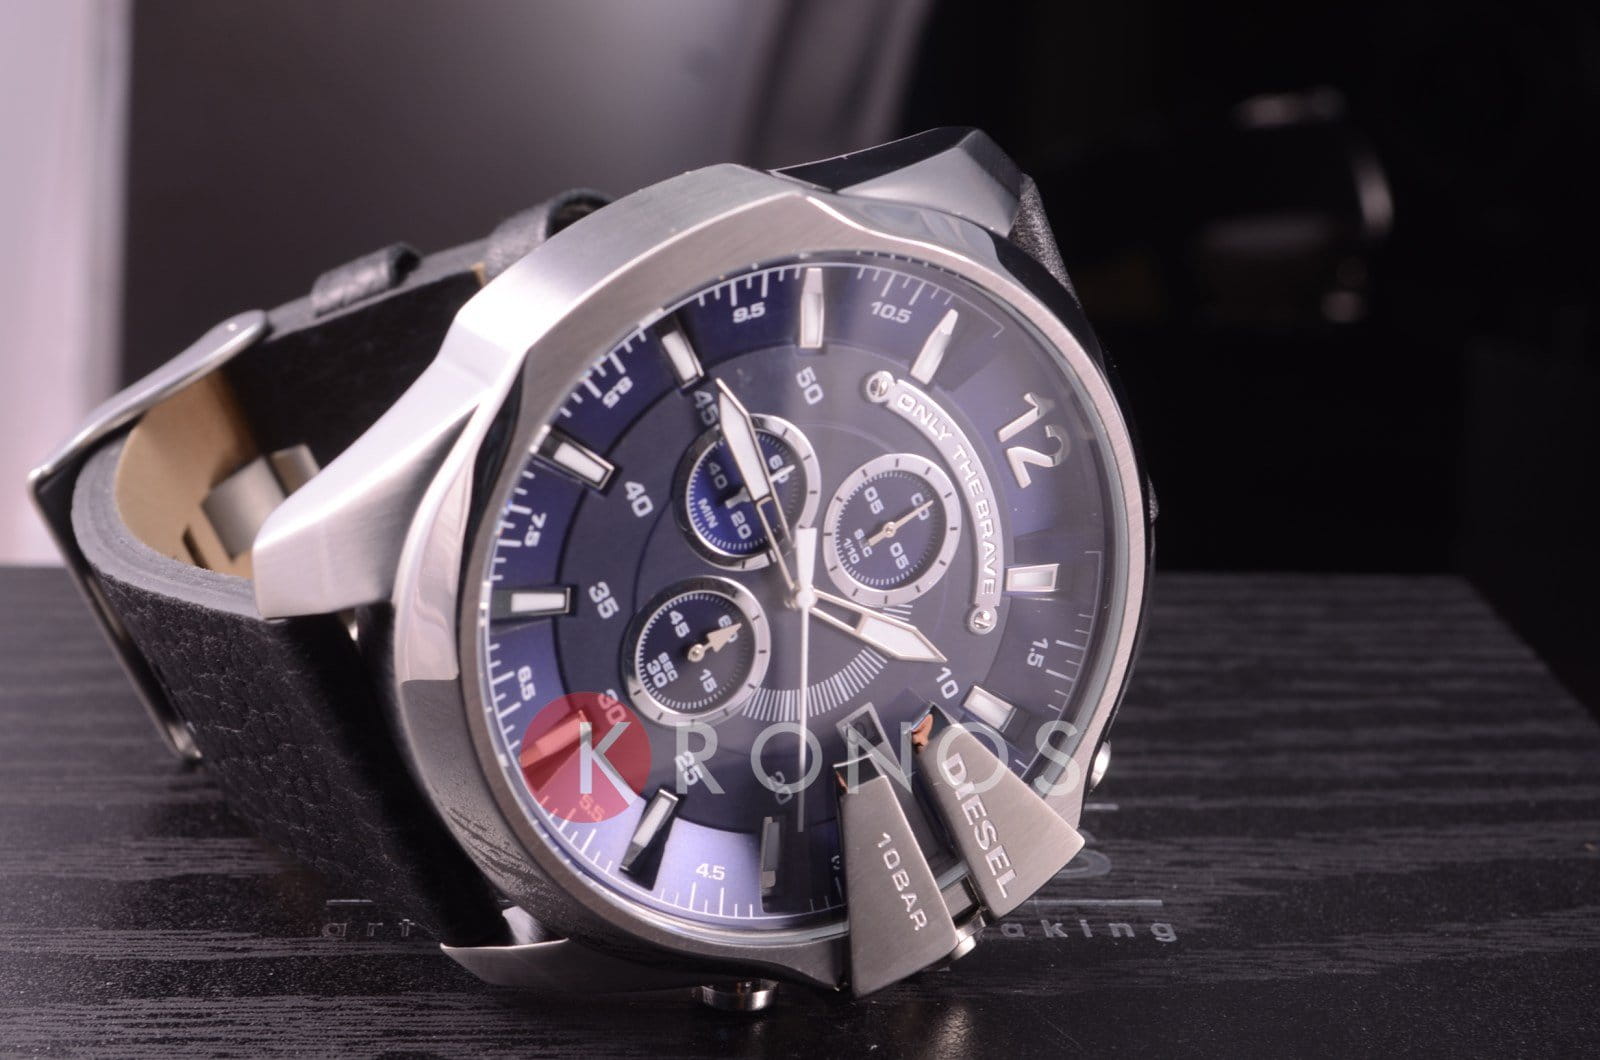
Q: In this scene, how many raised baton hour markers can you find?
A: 10